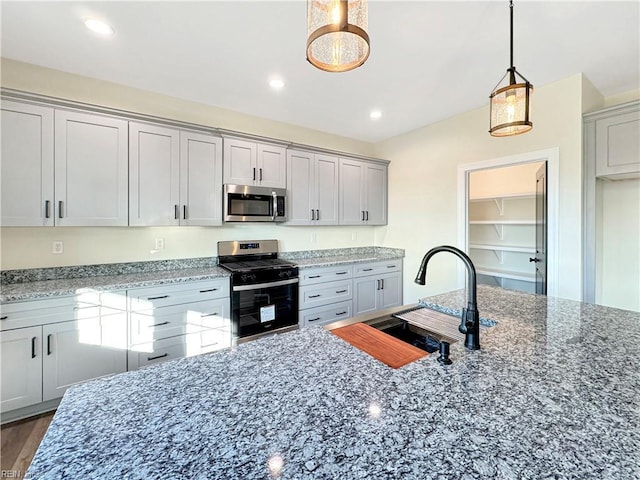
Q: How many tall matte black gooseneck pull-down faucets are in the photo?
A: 1